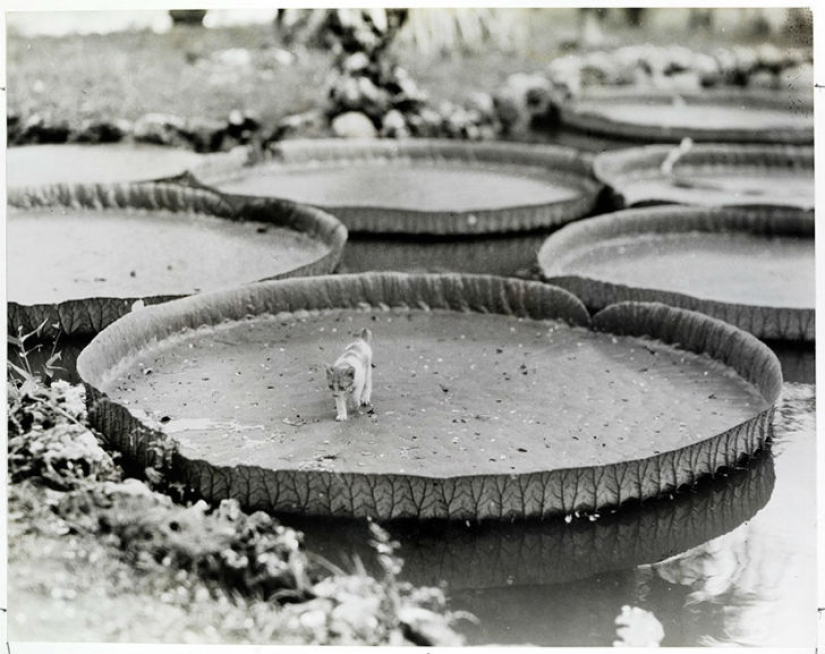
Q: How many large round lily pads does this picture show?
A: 7